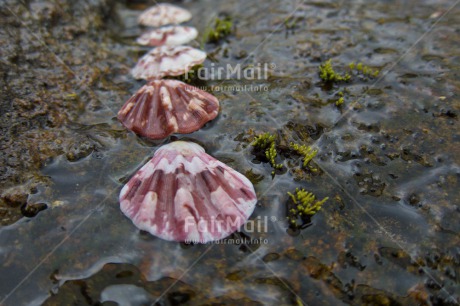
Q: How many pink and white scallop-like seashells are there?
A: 5